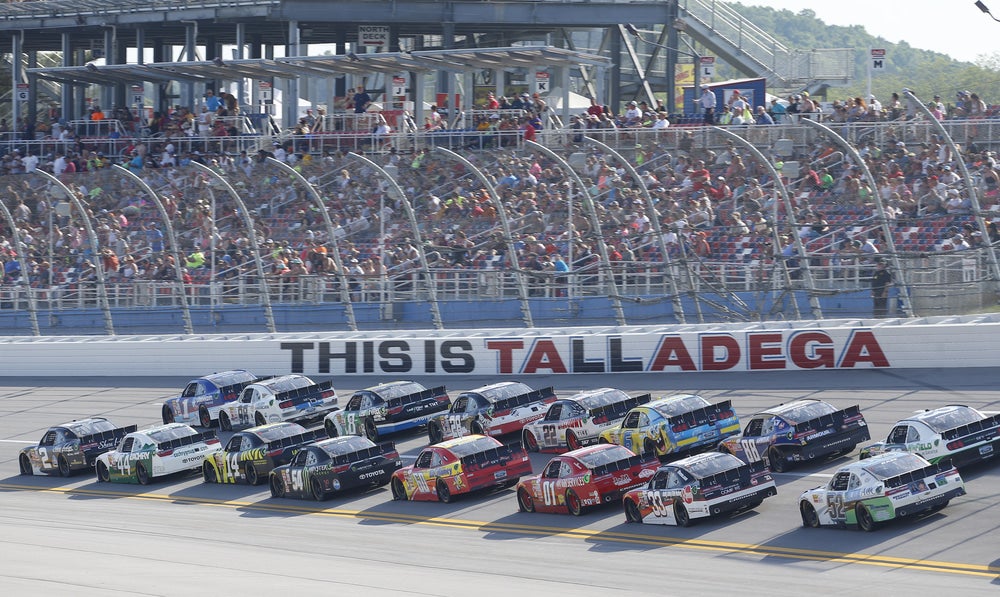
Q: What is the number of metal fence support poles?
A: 12